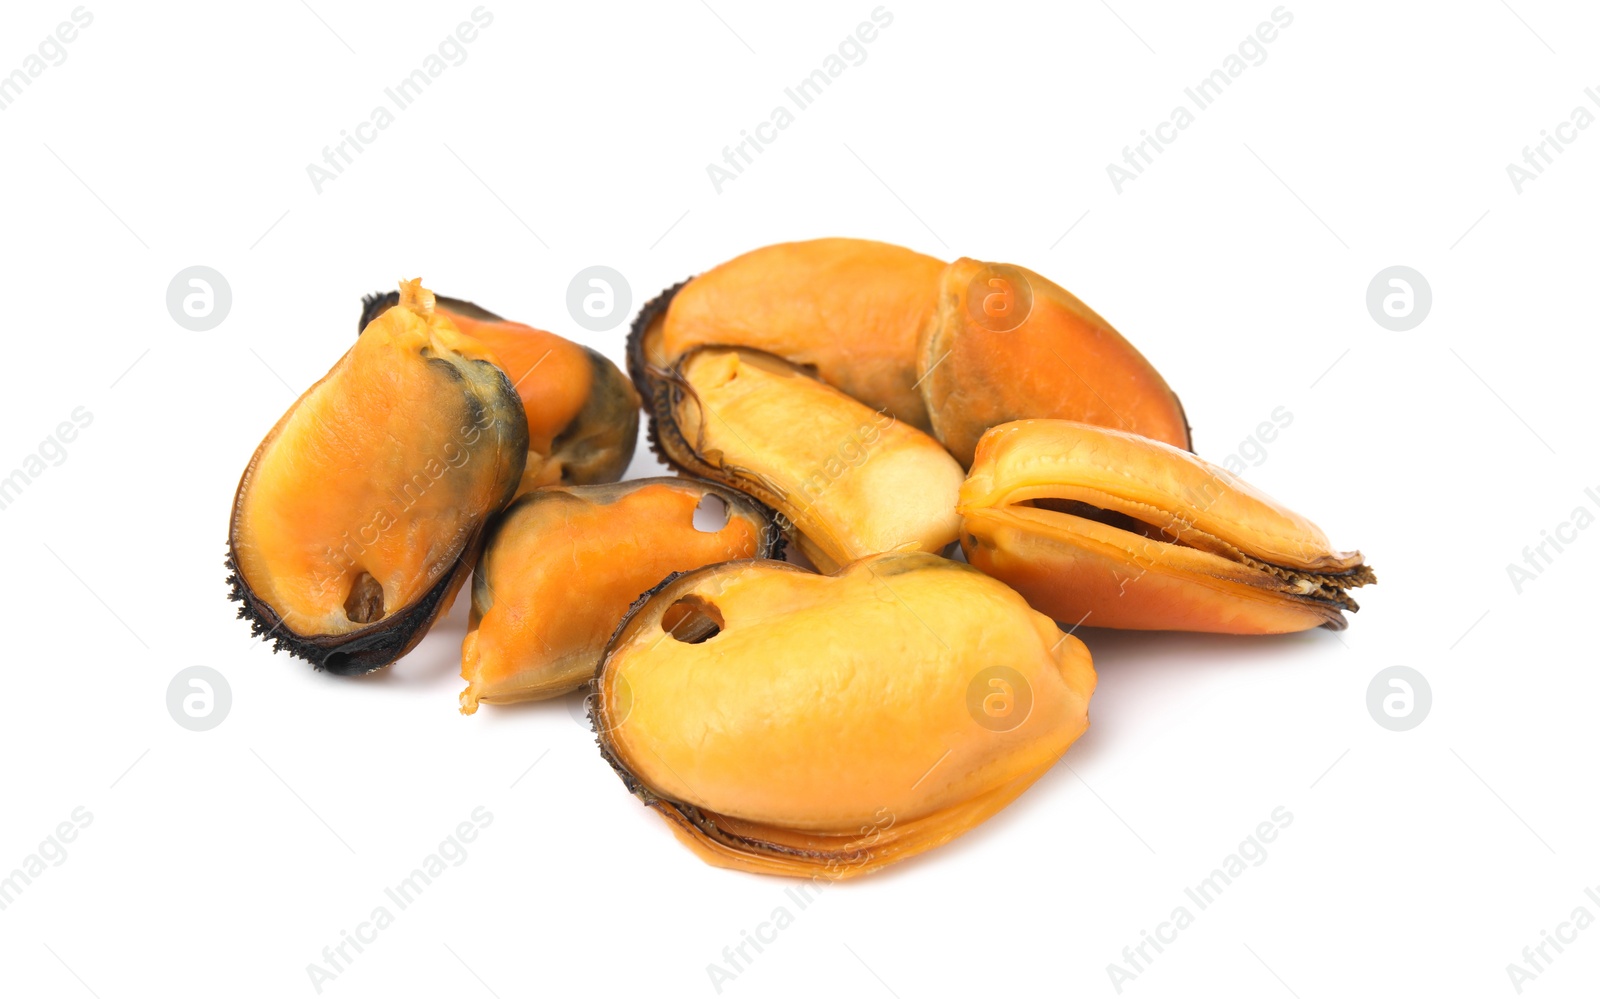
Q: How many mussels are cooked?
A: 8